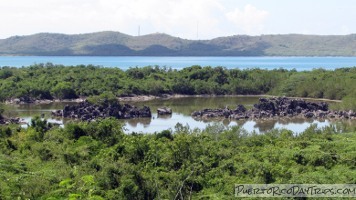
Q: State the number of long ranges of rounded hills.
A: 1